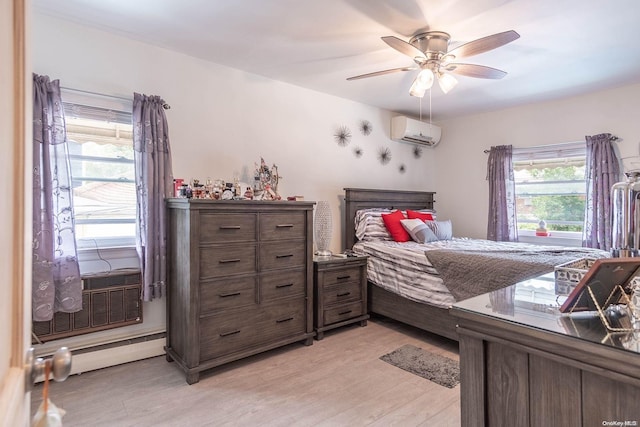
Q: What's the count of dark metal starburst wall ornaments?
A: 6